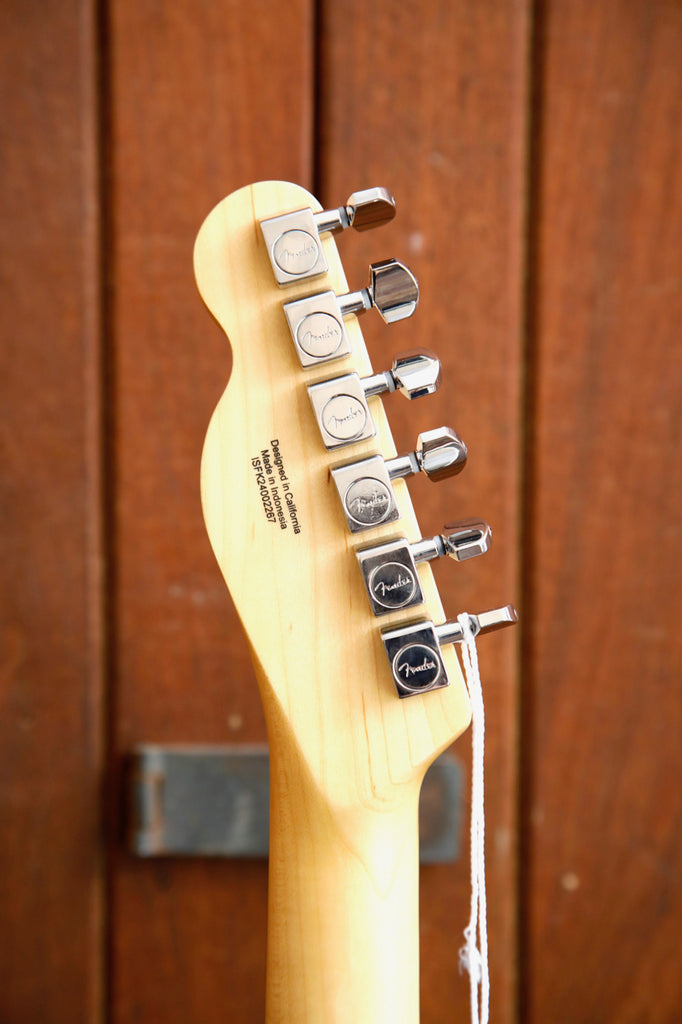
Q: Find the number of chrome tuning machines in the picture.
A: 6